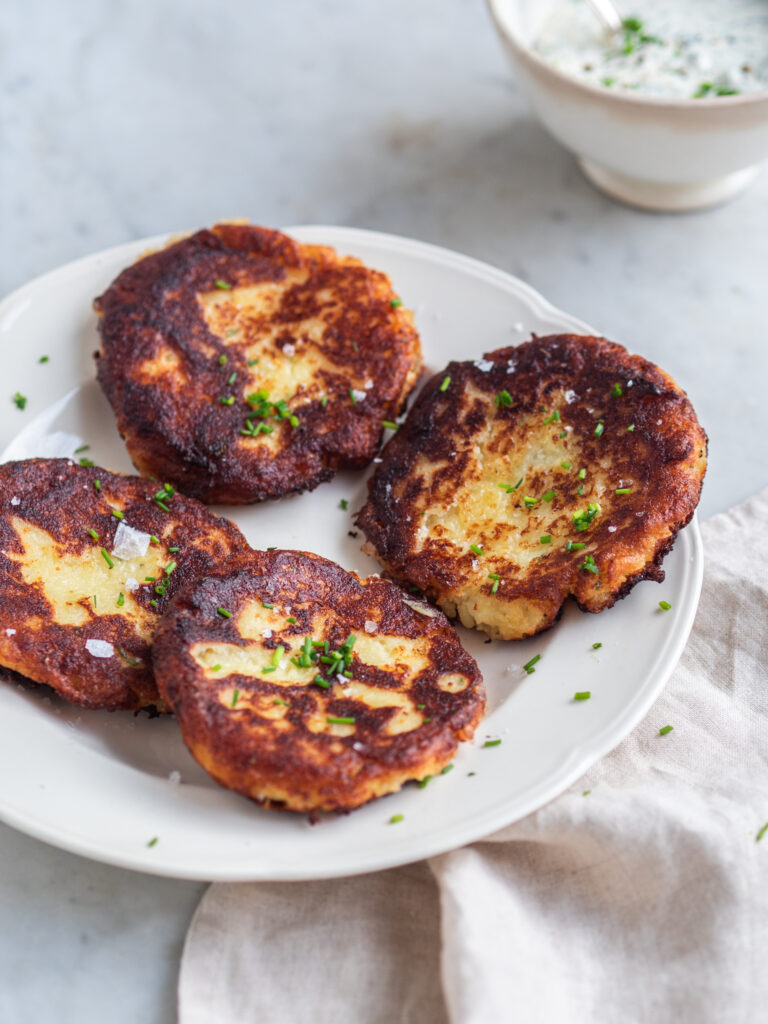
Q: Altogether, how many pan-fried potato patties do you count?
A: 4